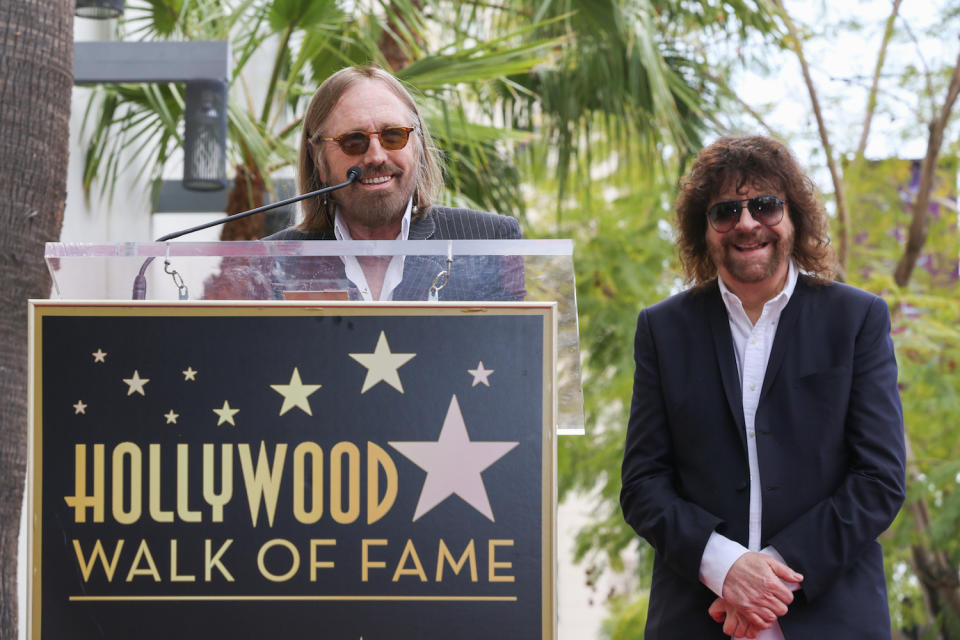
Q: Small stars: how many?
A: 9